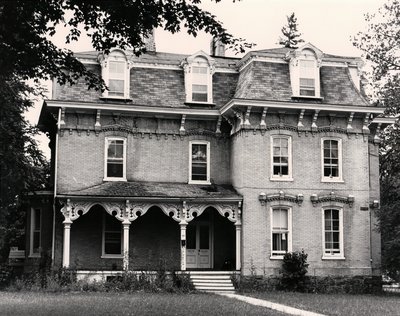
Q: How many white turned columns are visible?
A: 4